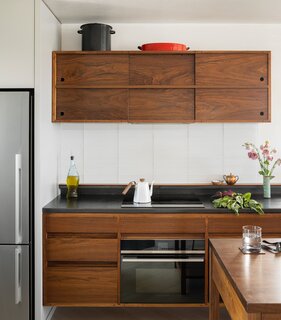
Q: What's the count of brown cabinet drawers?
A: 5